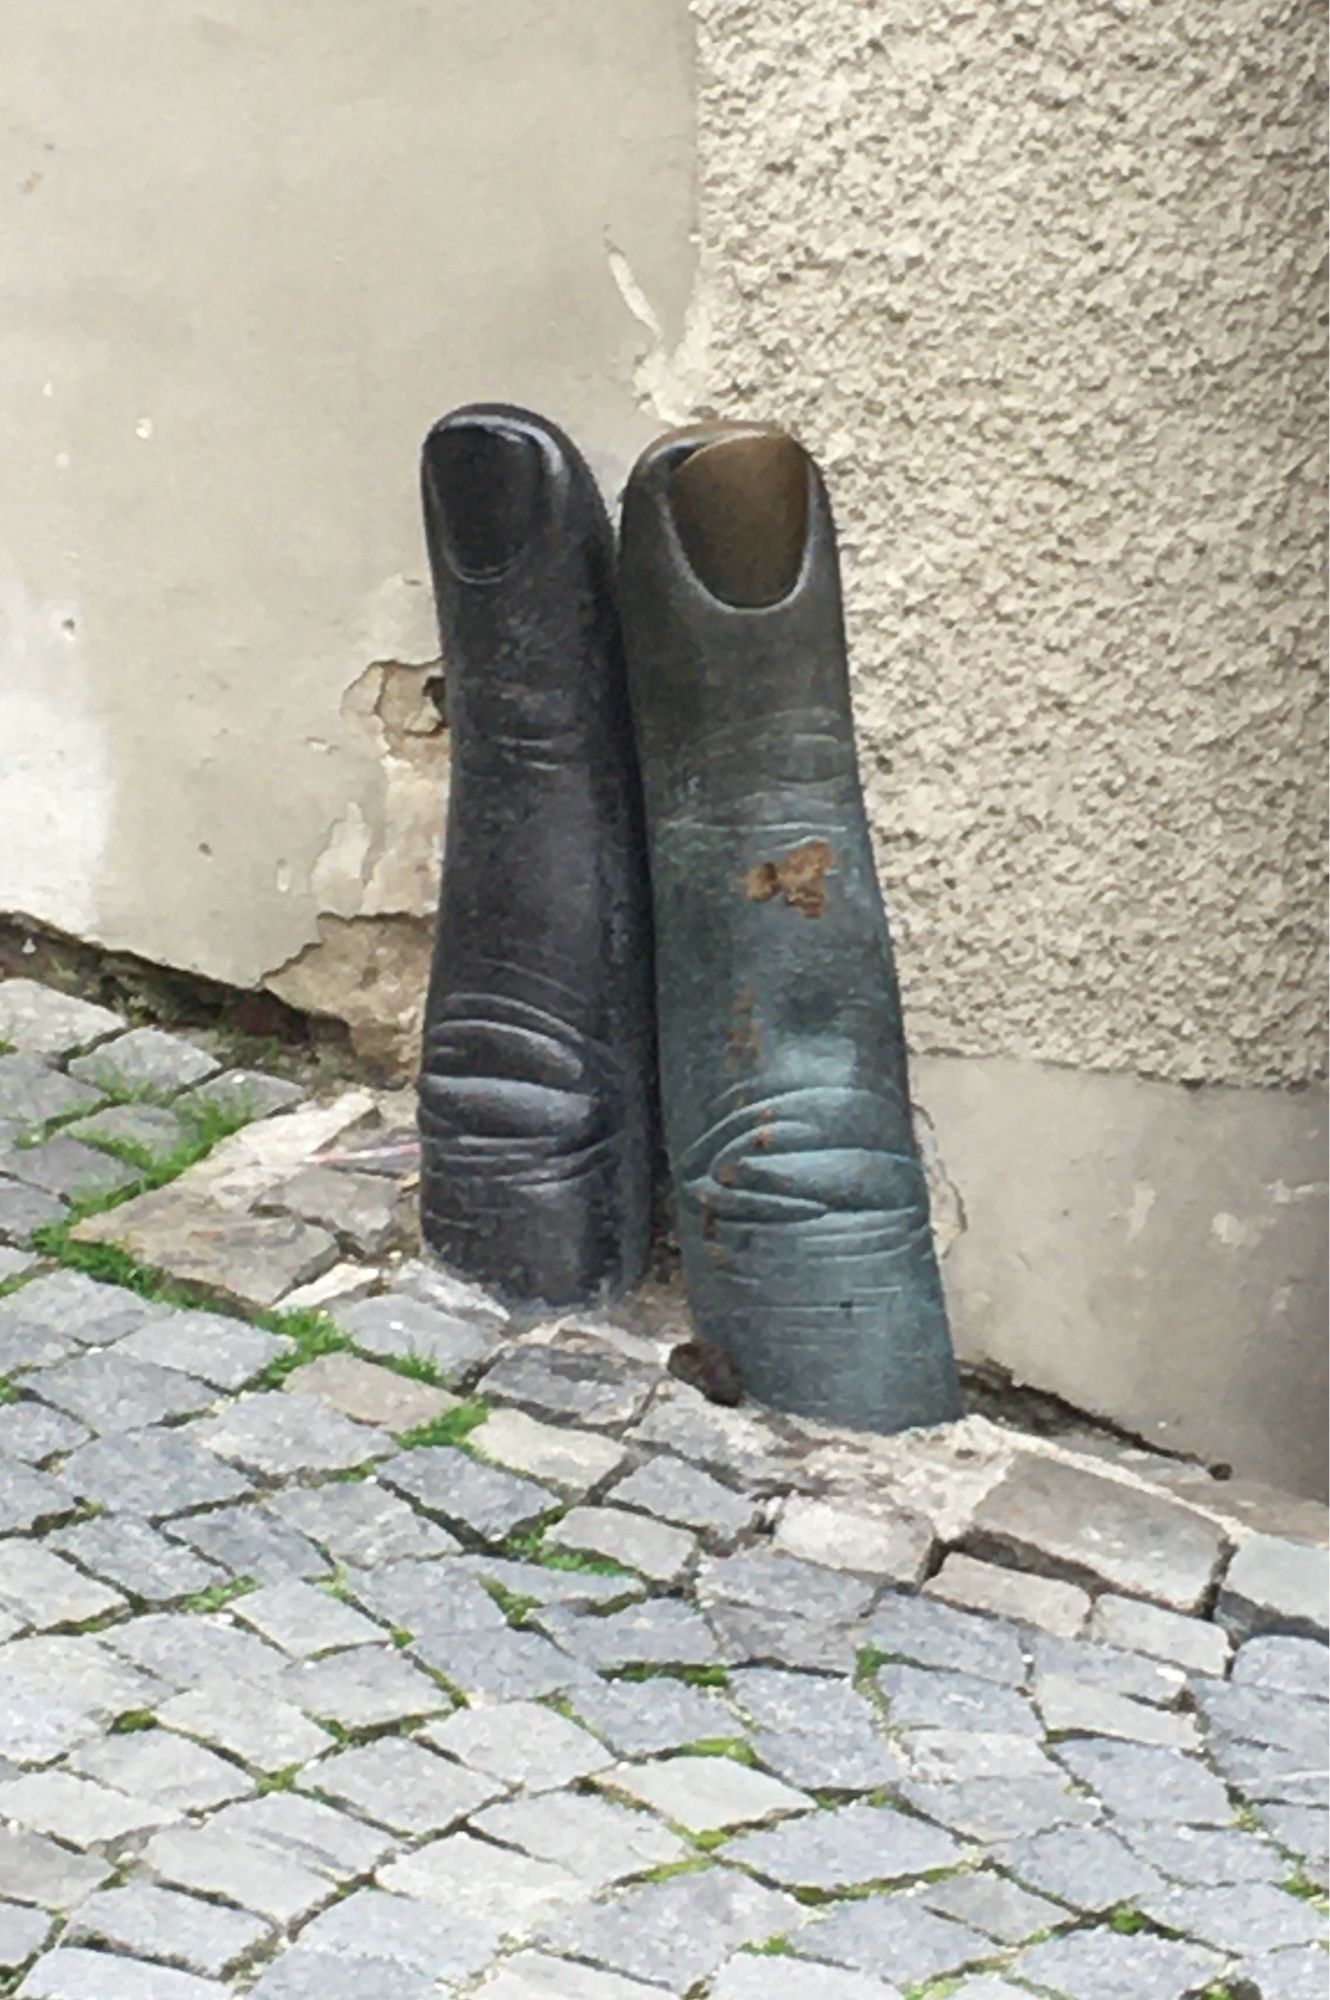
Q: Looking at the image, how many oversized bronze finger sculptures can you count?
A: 2